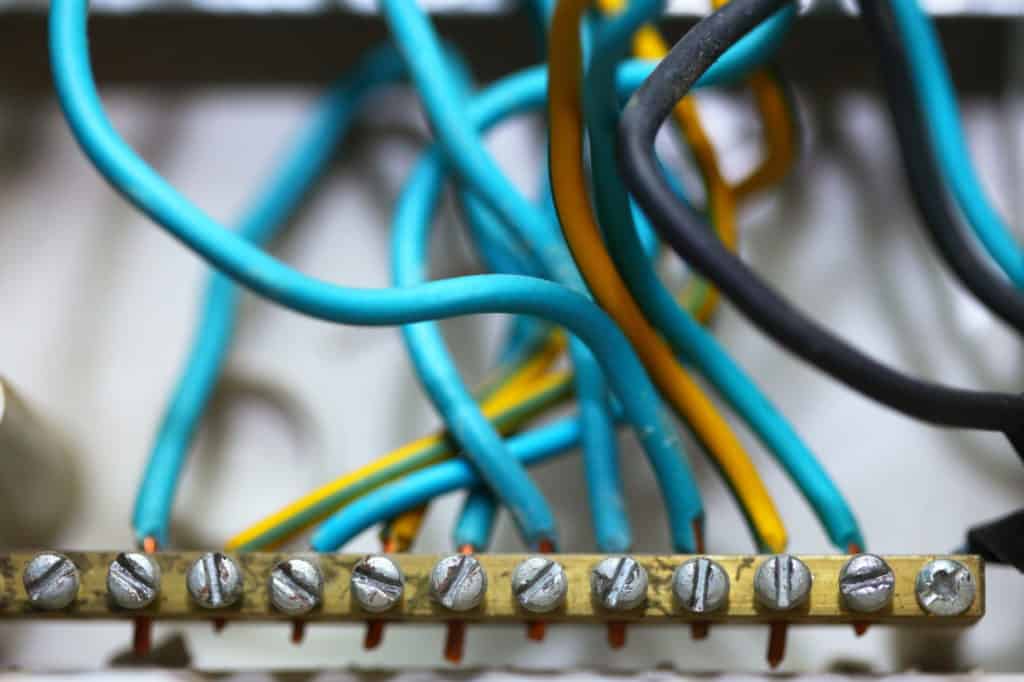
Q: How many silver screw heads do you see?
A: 12